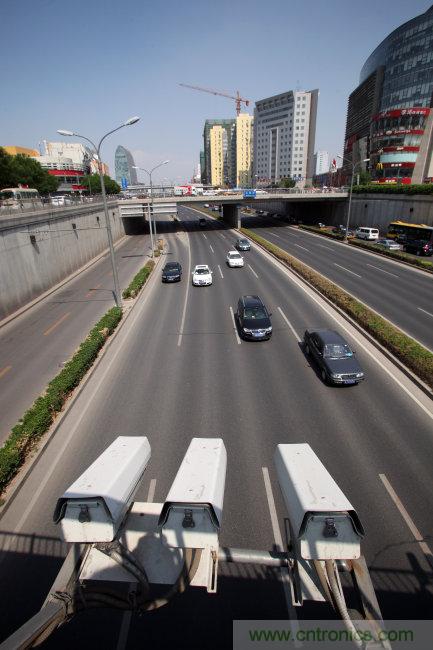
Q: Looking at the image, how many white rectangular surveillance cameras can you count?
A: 3